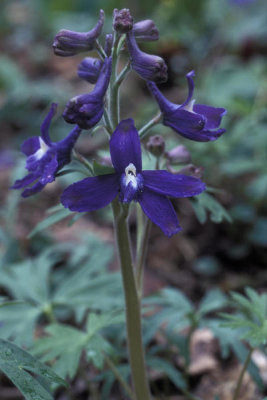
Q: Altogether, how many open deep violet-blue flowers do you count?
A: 3